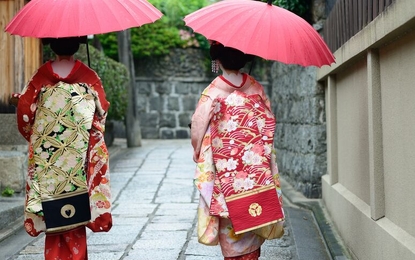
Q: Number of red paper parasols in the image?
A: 2